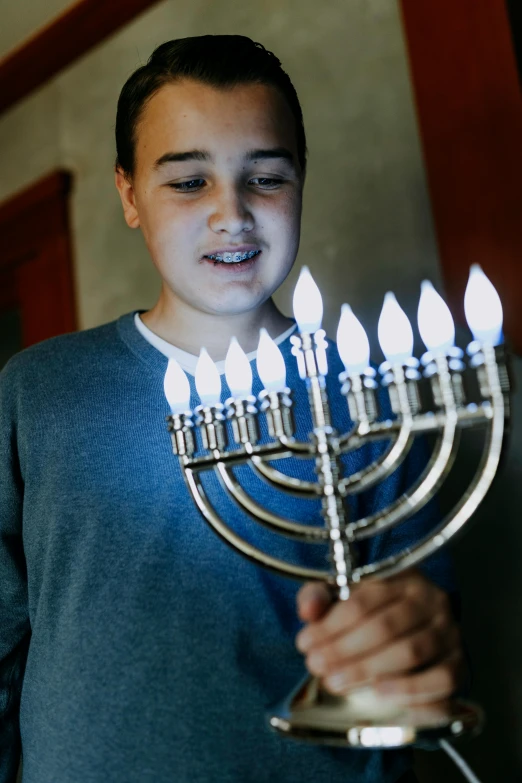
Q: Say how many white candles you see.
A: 9